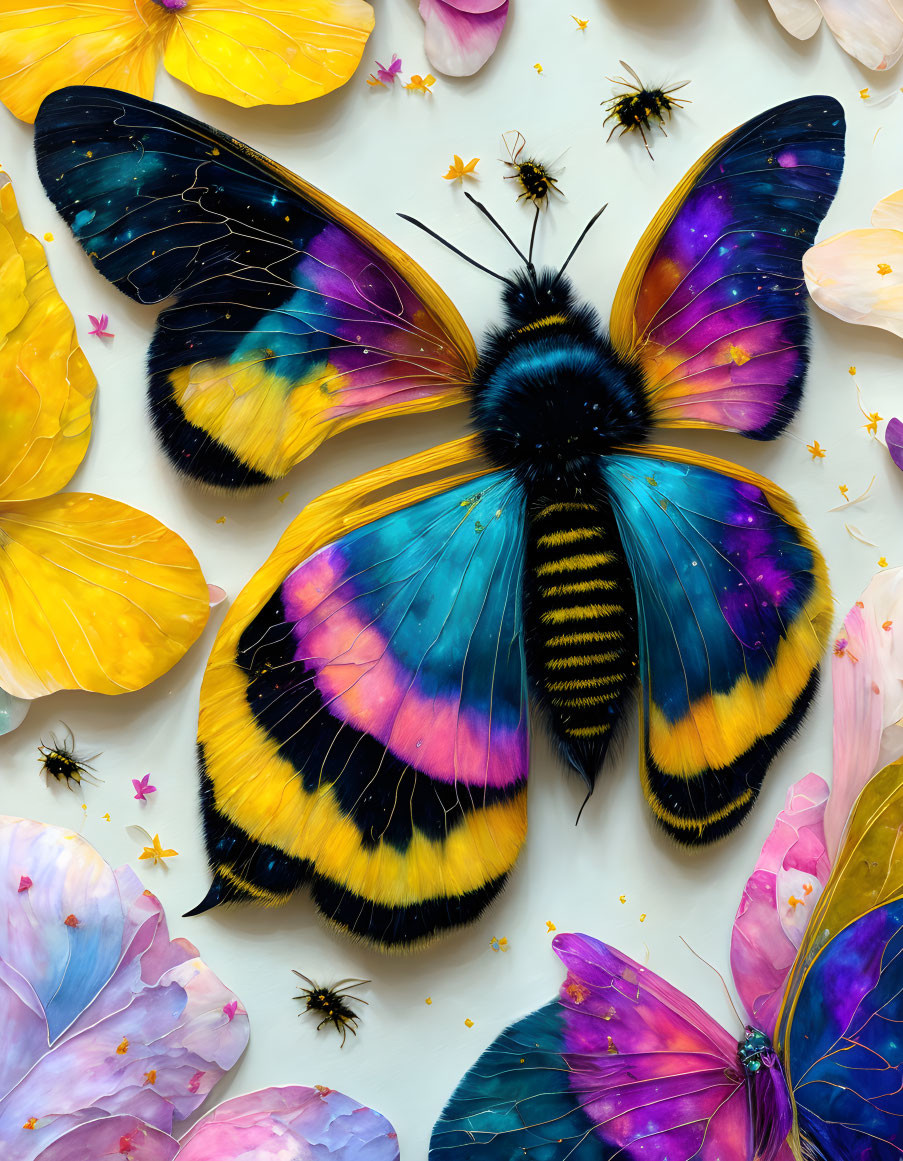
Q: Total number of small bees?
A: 4